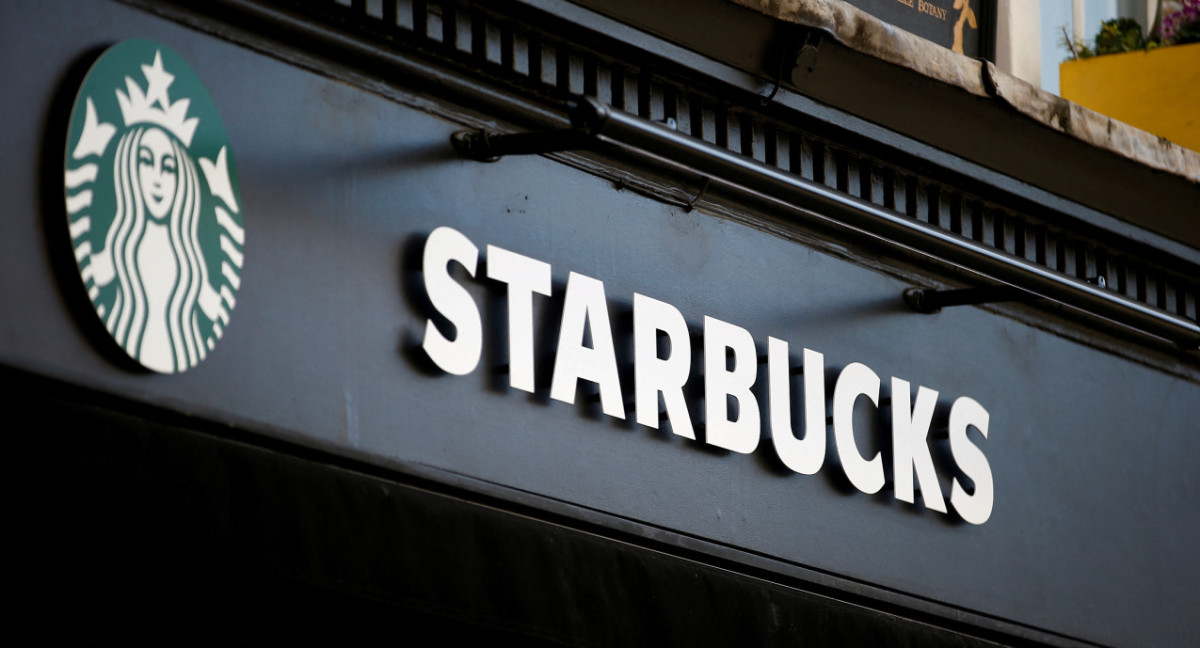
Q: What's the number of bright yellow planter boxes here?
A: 1